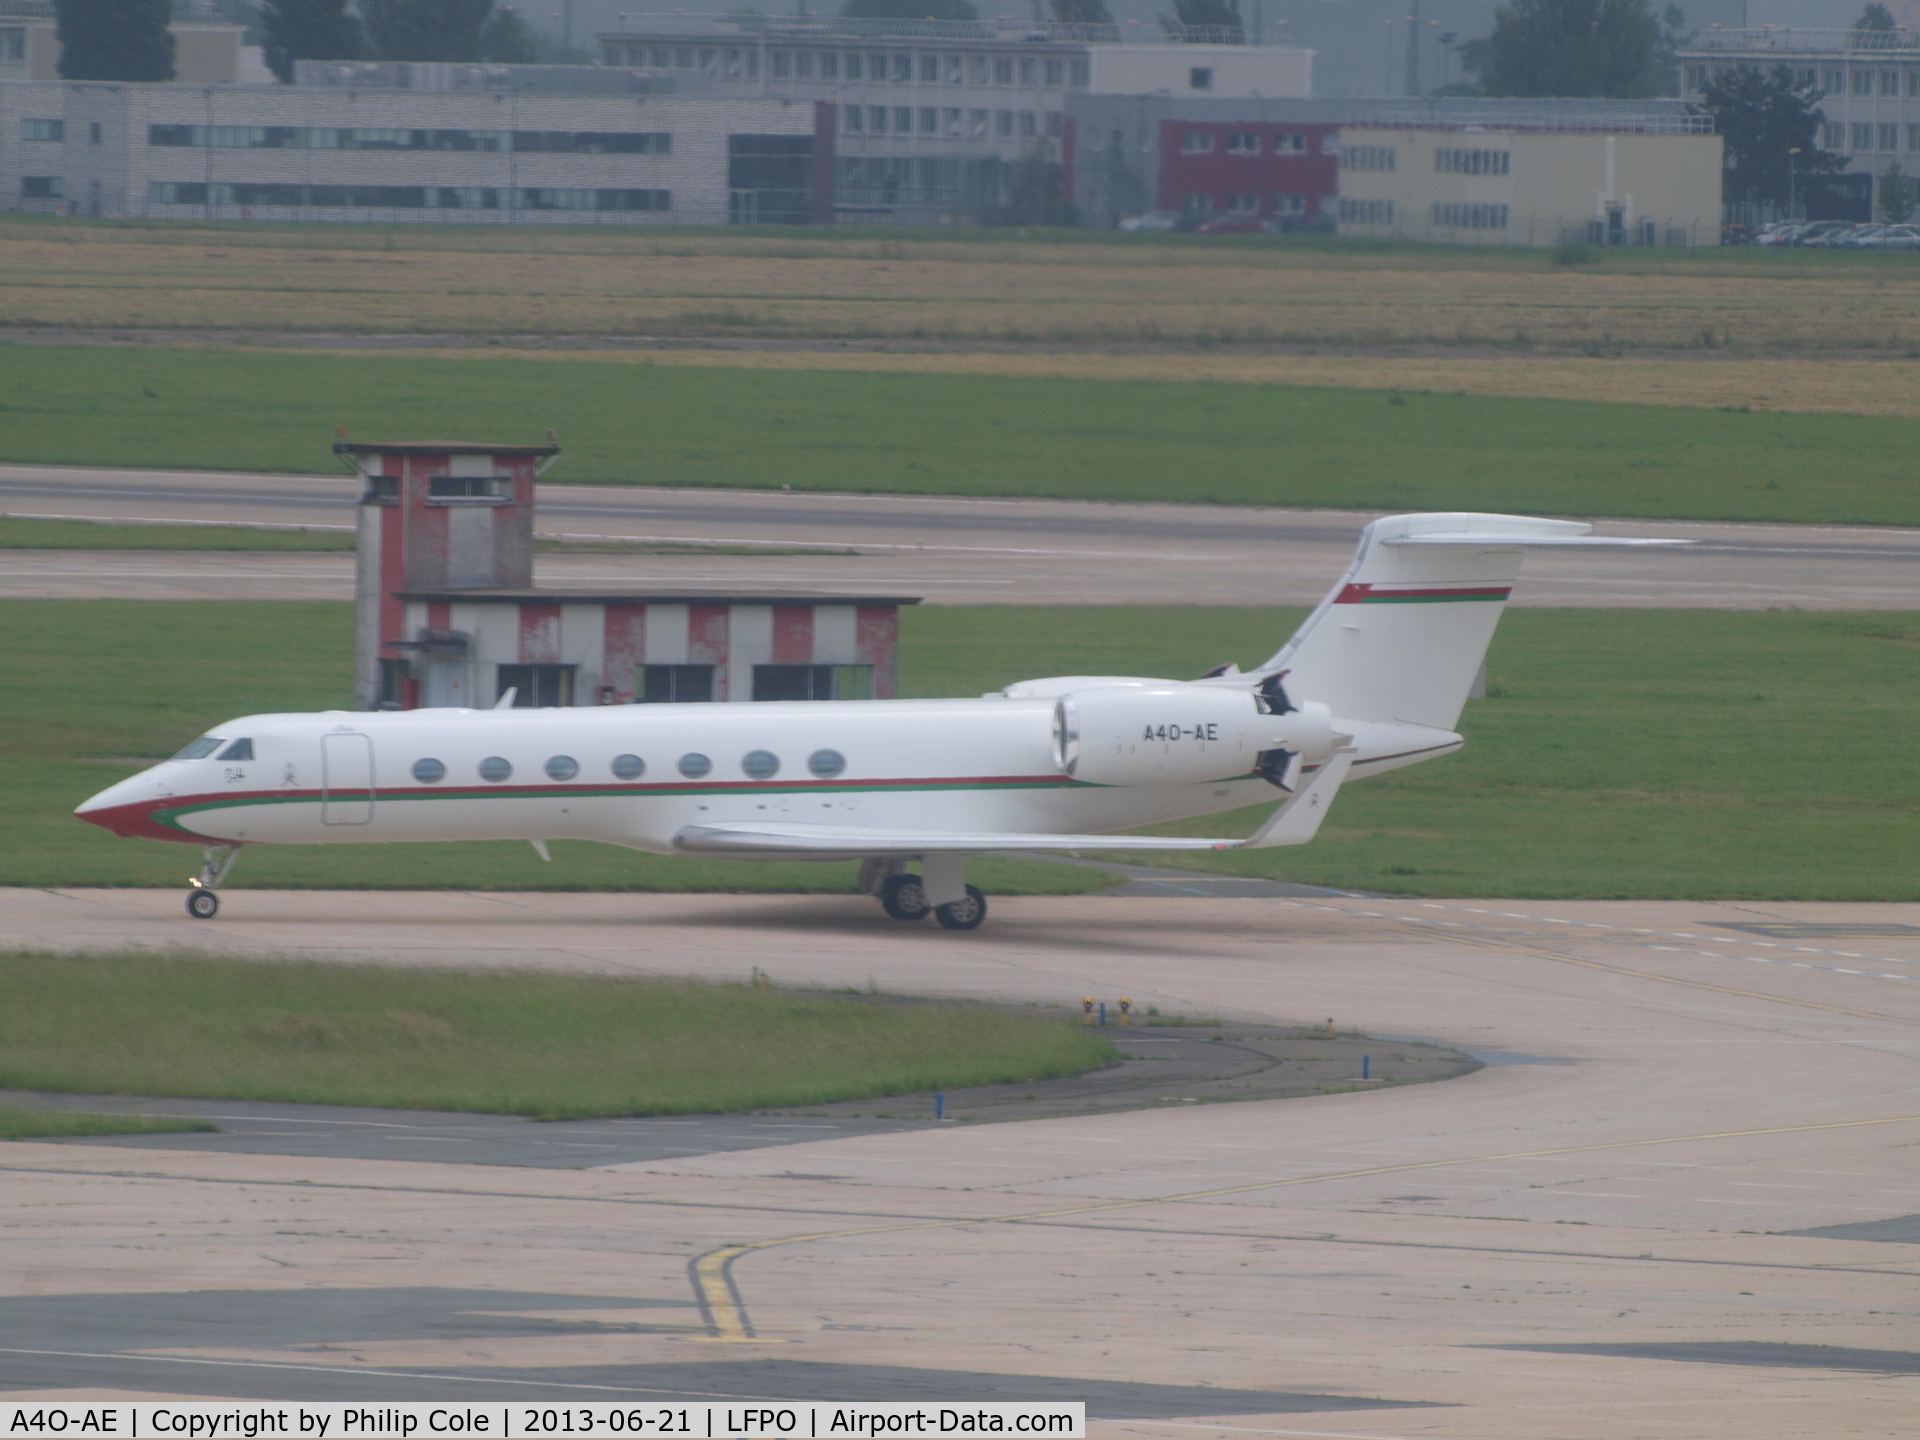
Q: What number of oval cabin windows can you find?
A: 7